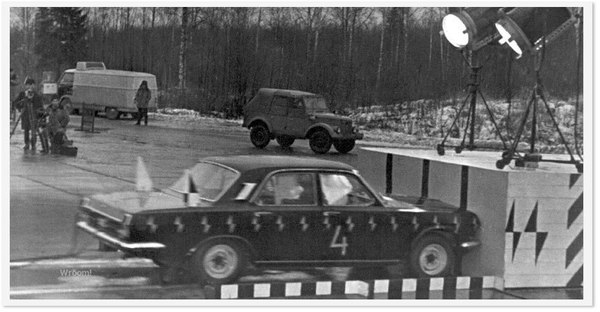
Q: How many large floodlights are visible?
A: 2